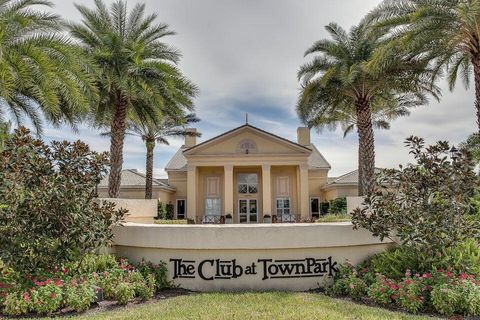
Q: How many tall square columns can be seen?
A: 4